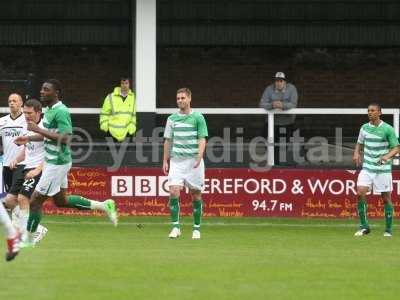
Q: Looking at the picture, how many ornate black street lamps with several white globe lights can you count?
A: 0